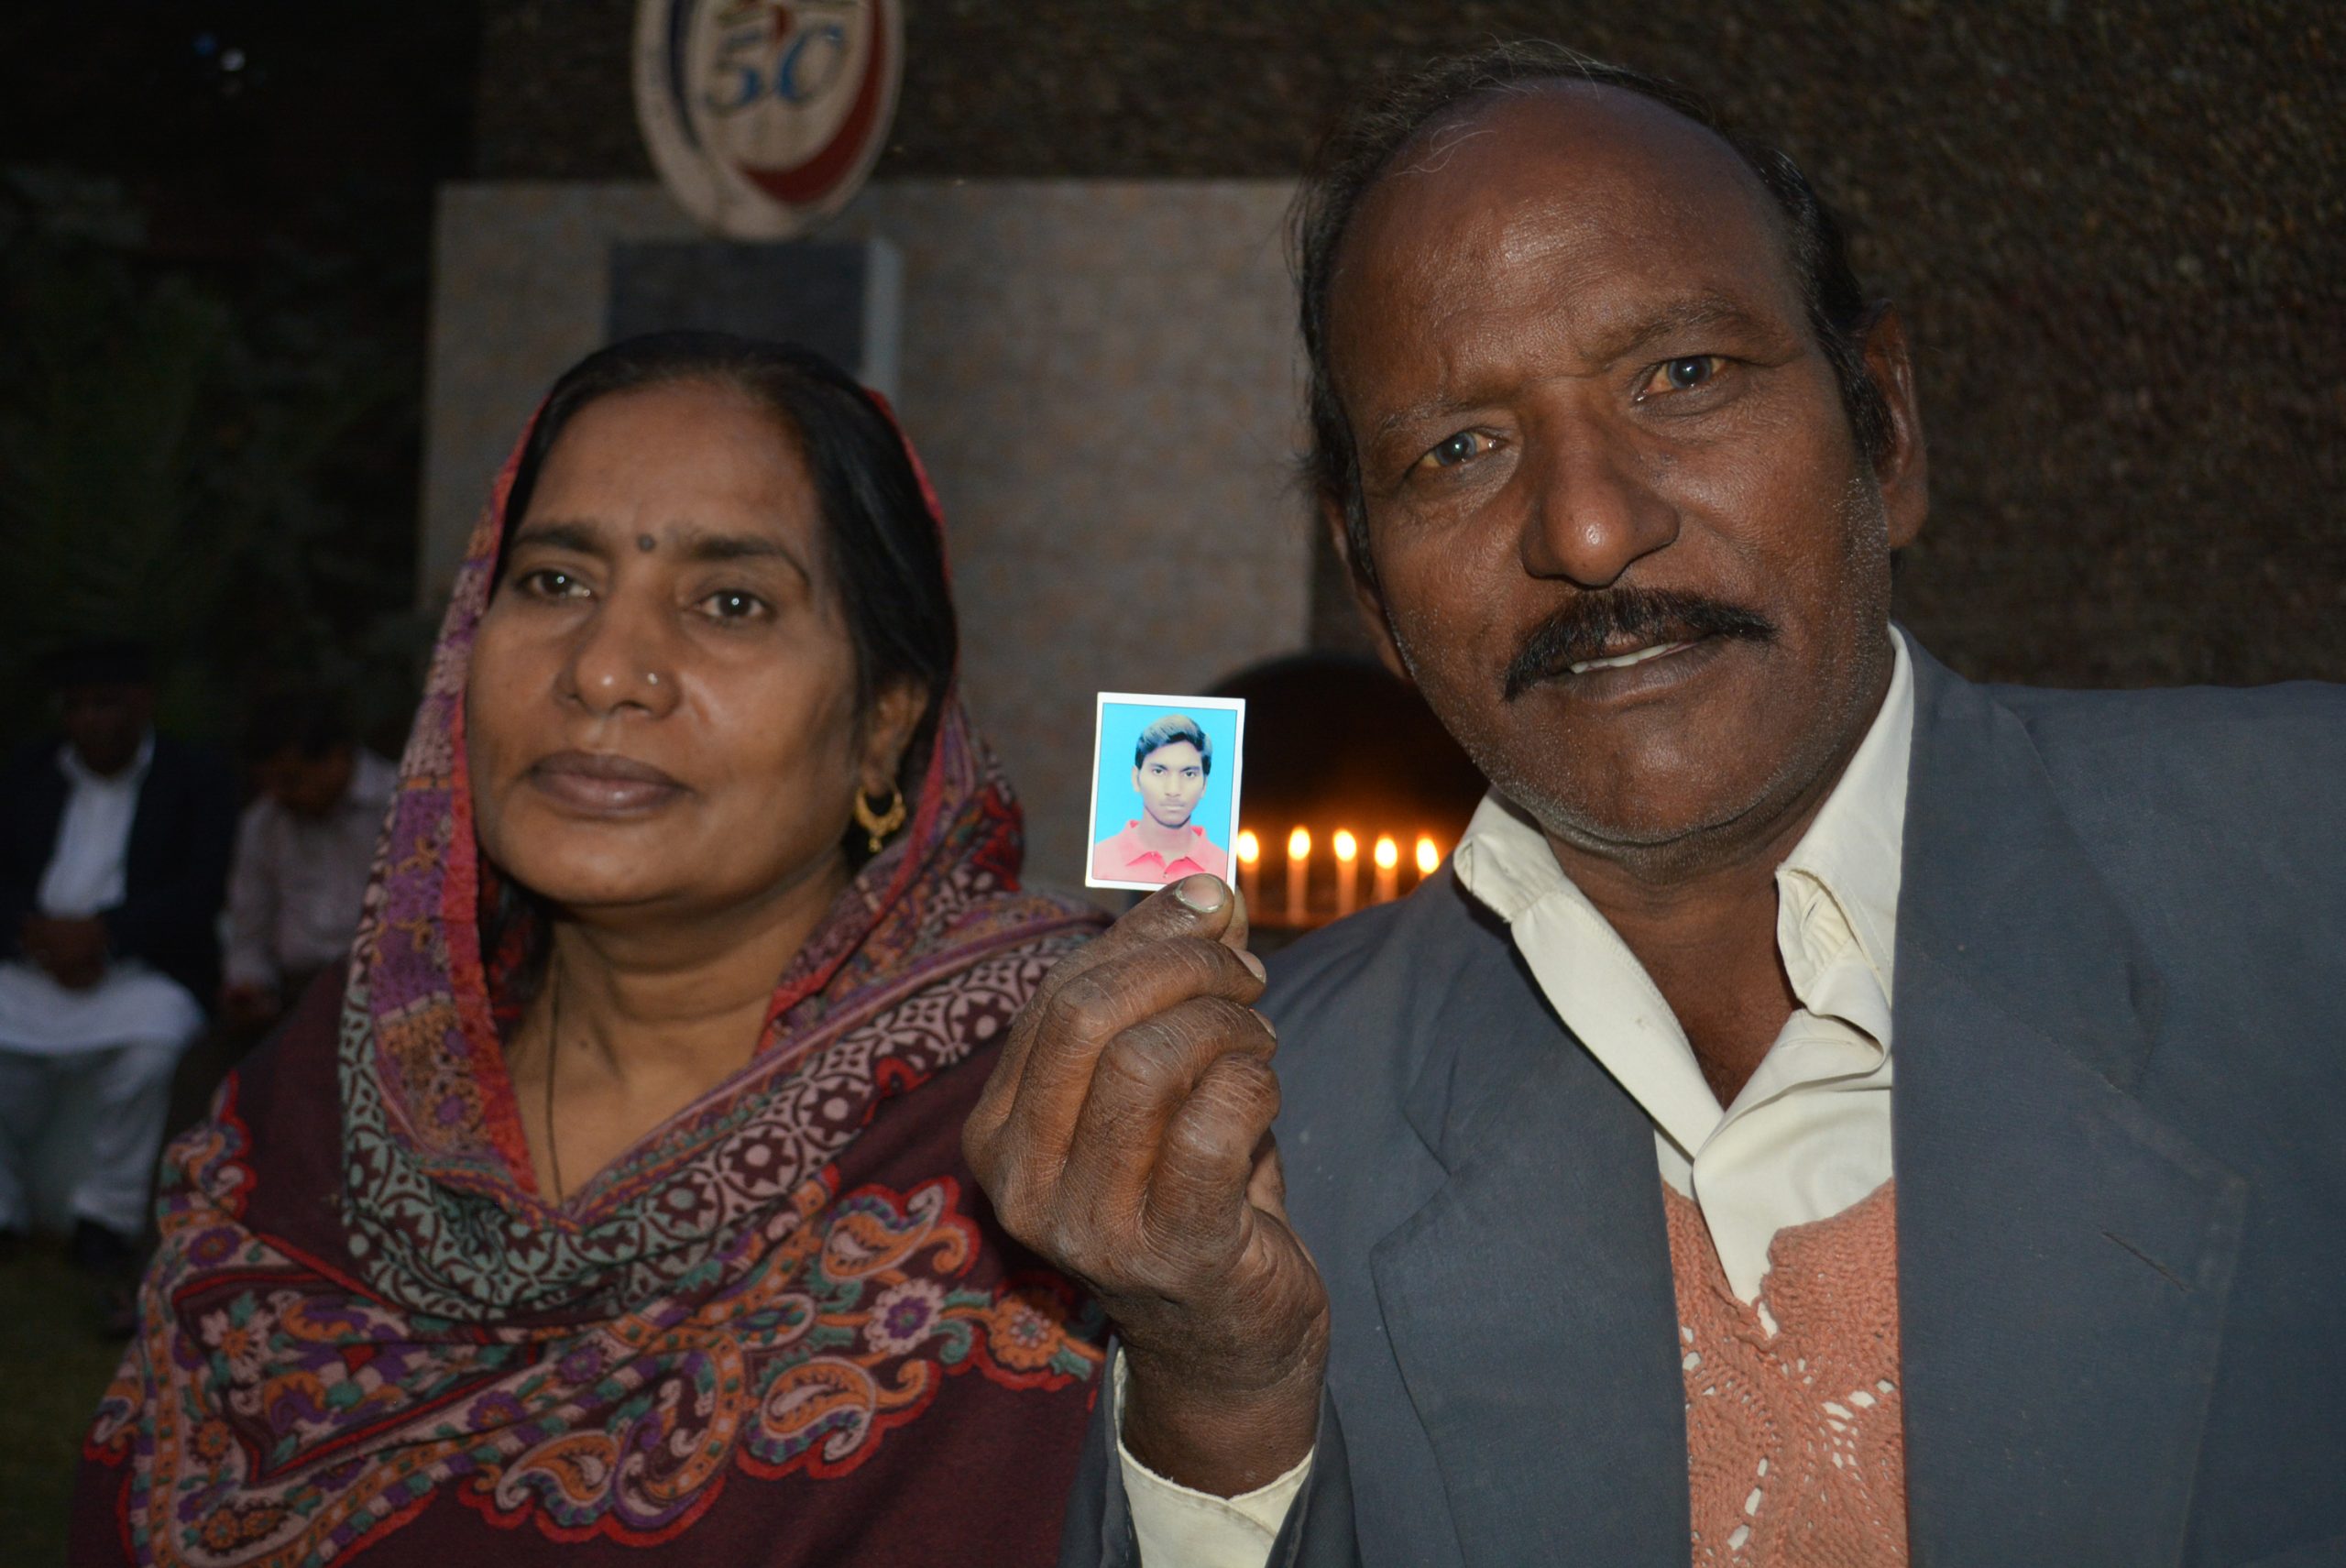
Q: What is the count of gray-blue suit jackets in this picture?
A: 1